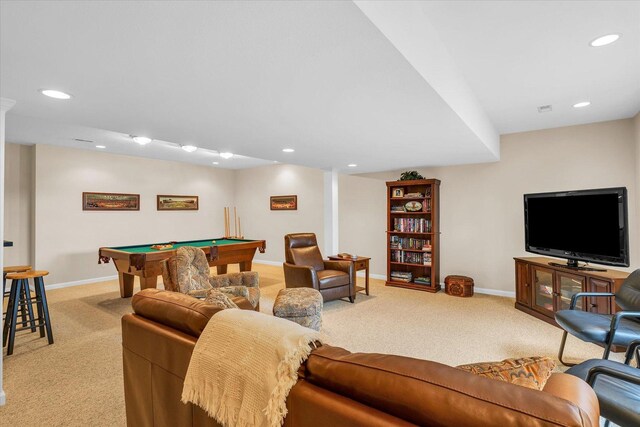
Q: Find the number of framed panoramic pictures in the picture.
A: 3